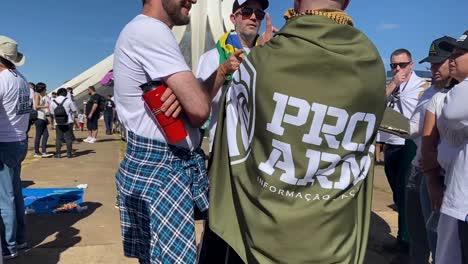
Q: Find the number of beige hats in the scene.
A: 1